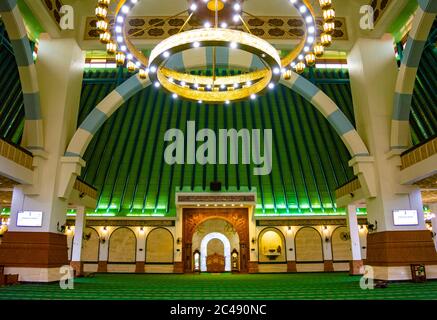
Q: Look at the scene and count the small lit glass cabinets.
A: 2